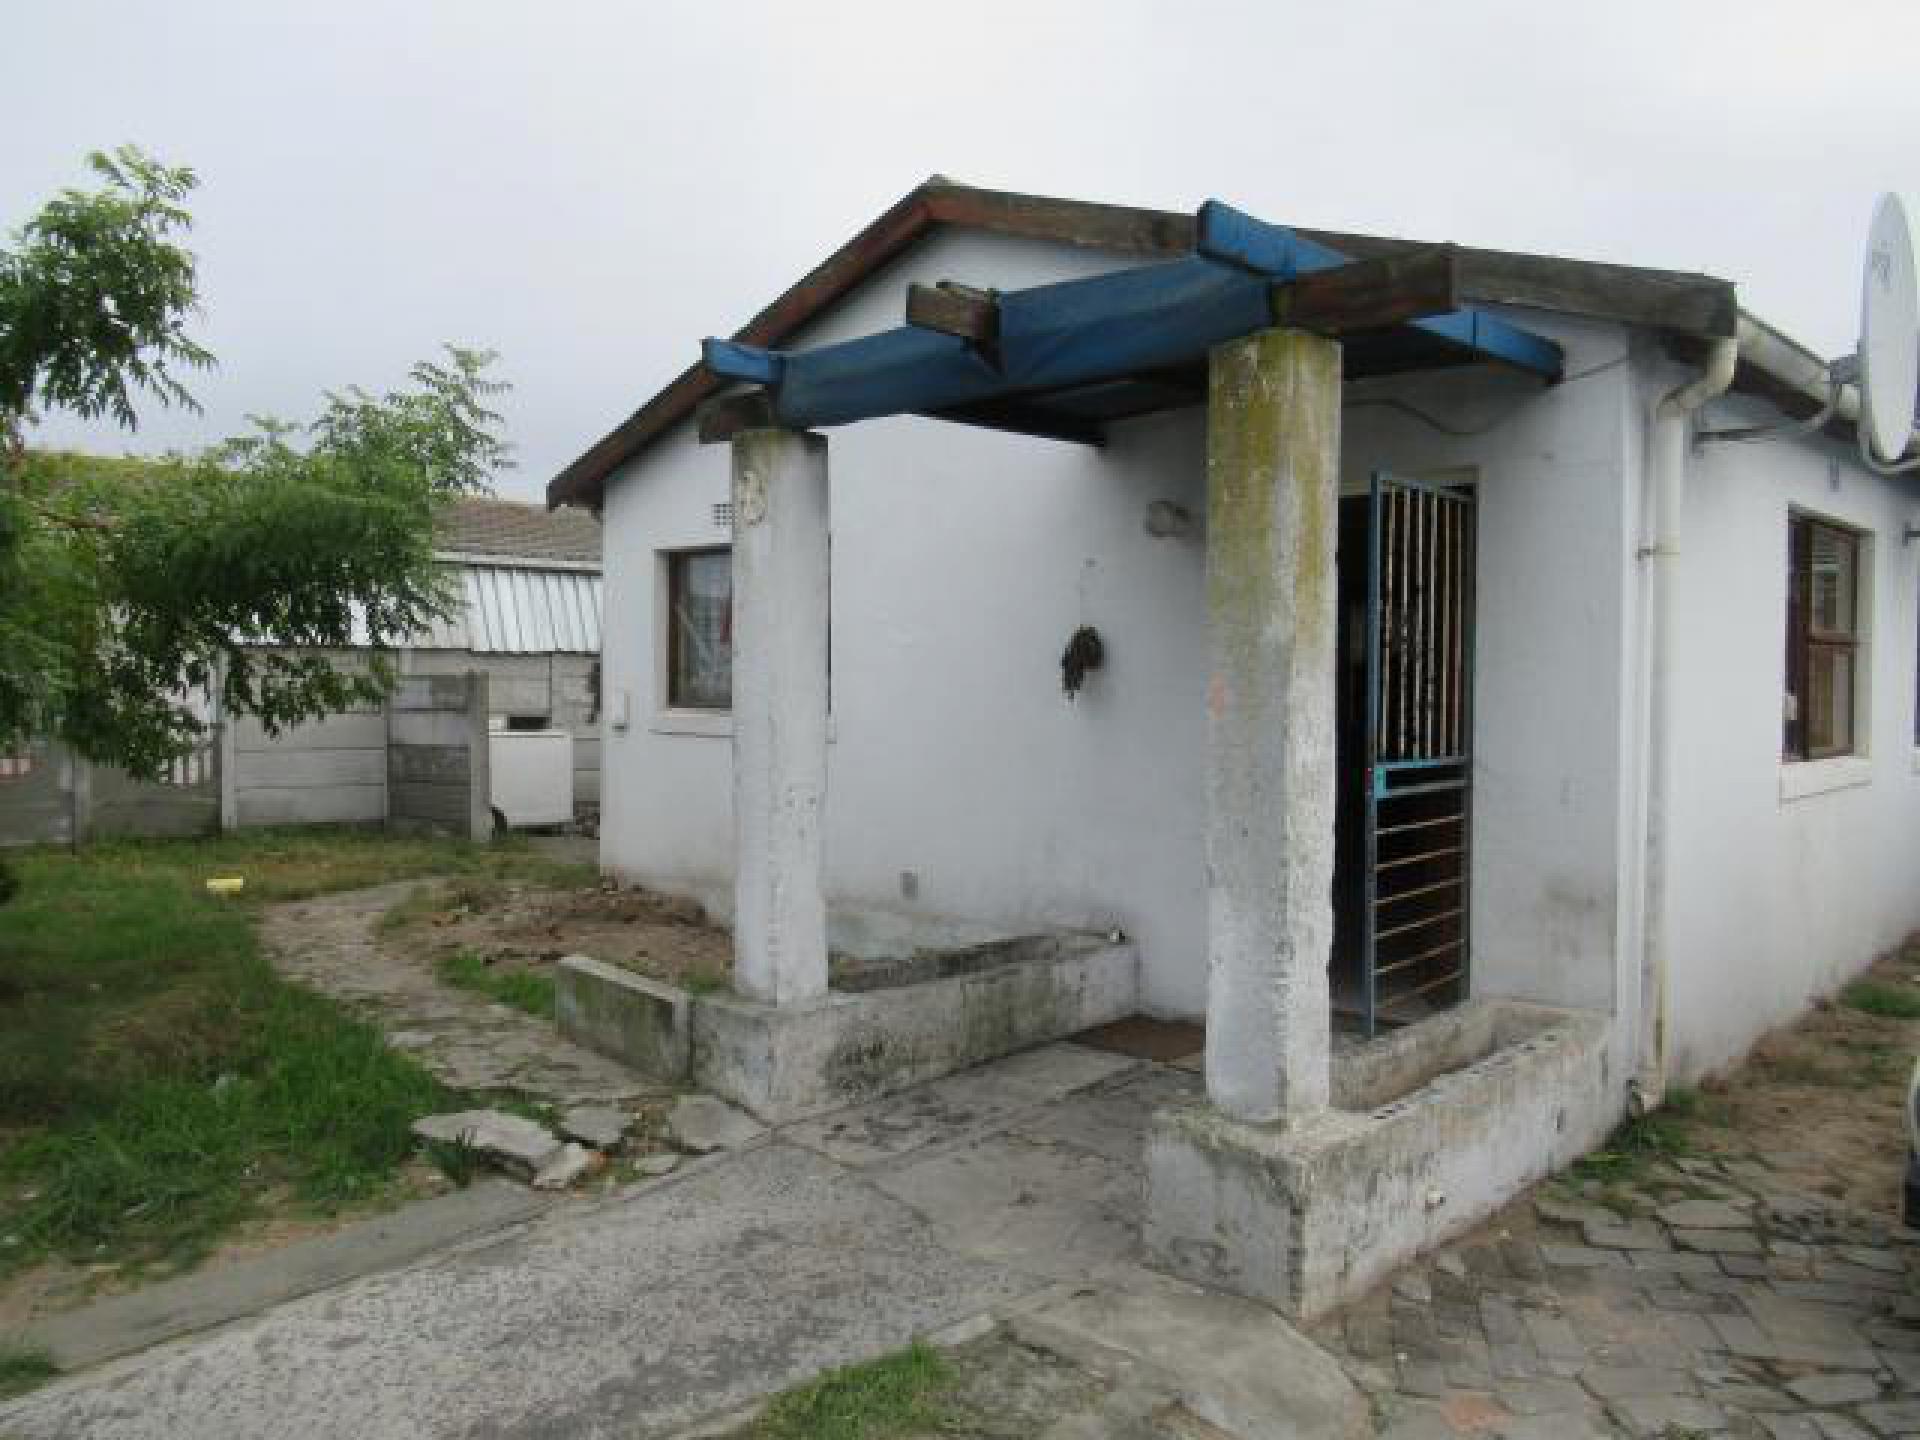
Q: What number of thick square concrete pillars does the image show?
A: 2